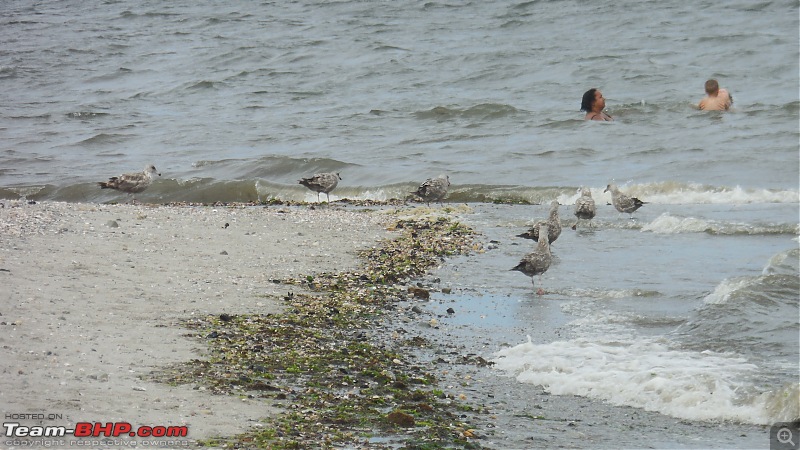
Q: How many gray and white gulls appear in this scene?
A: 7